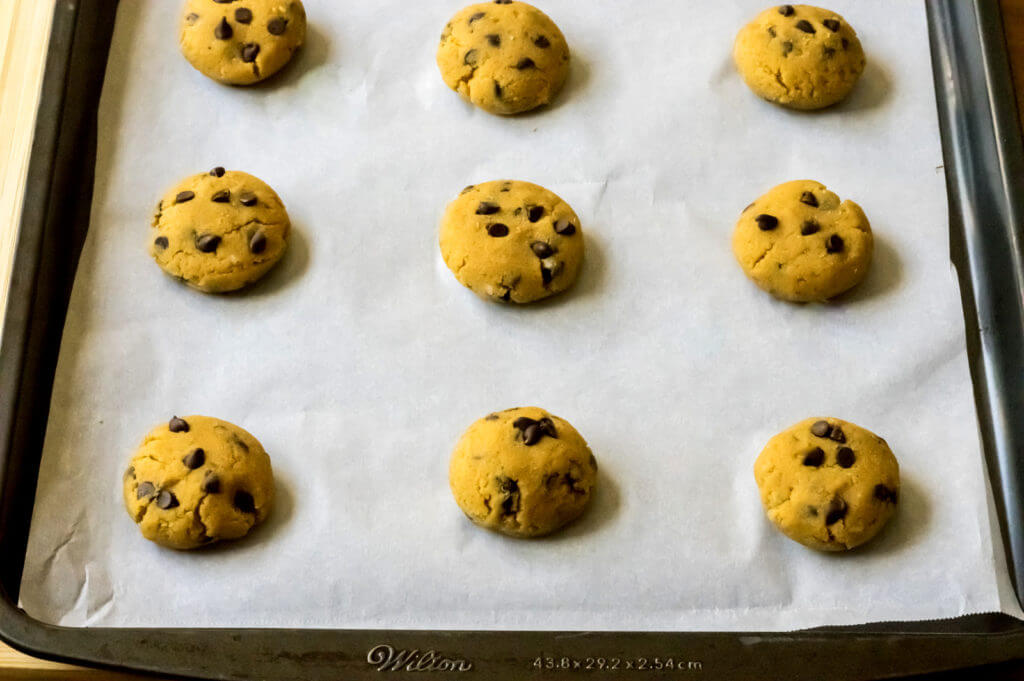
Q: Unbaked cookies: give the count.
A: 9